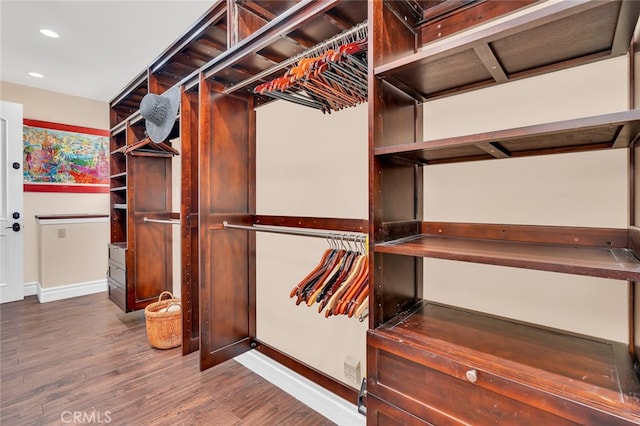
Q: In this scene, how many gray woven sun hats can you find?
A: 1